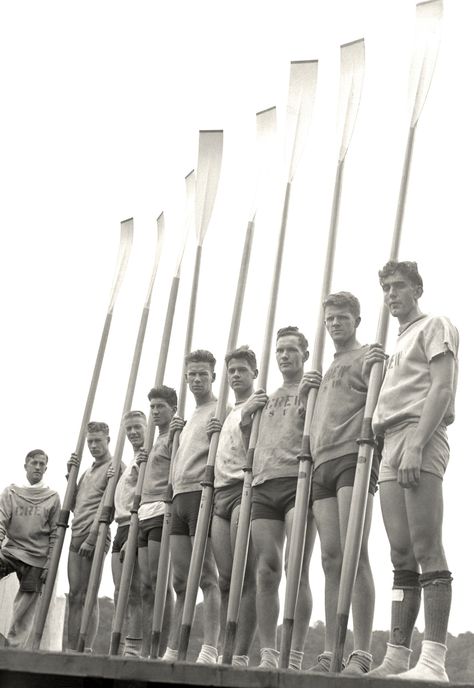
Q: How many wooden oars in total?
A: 8